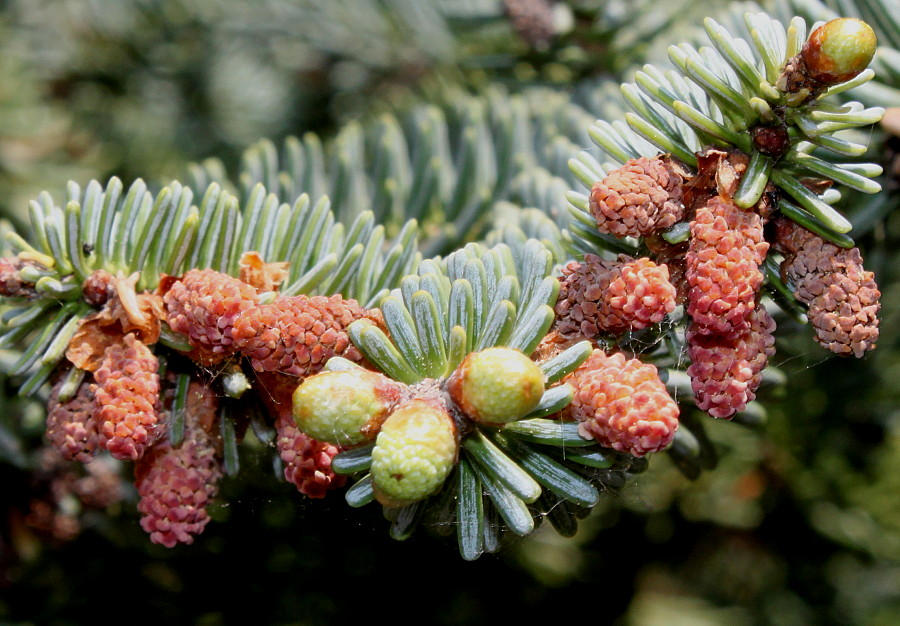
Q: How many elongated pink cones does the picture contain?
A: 12